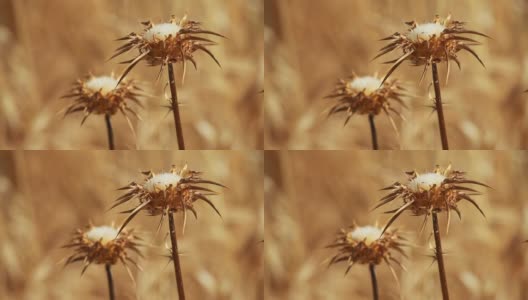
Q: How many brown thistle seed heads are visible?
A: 8